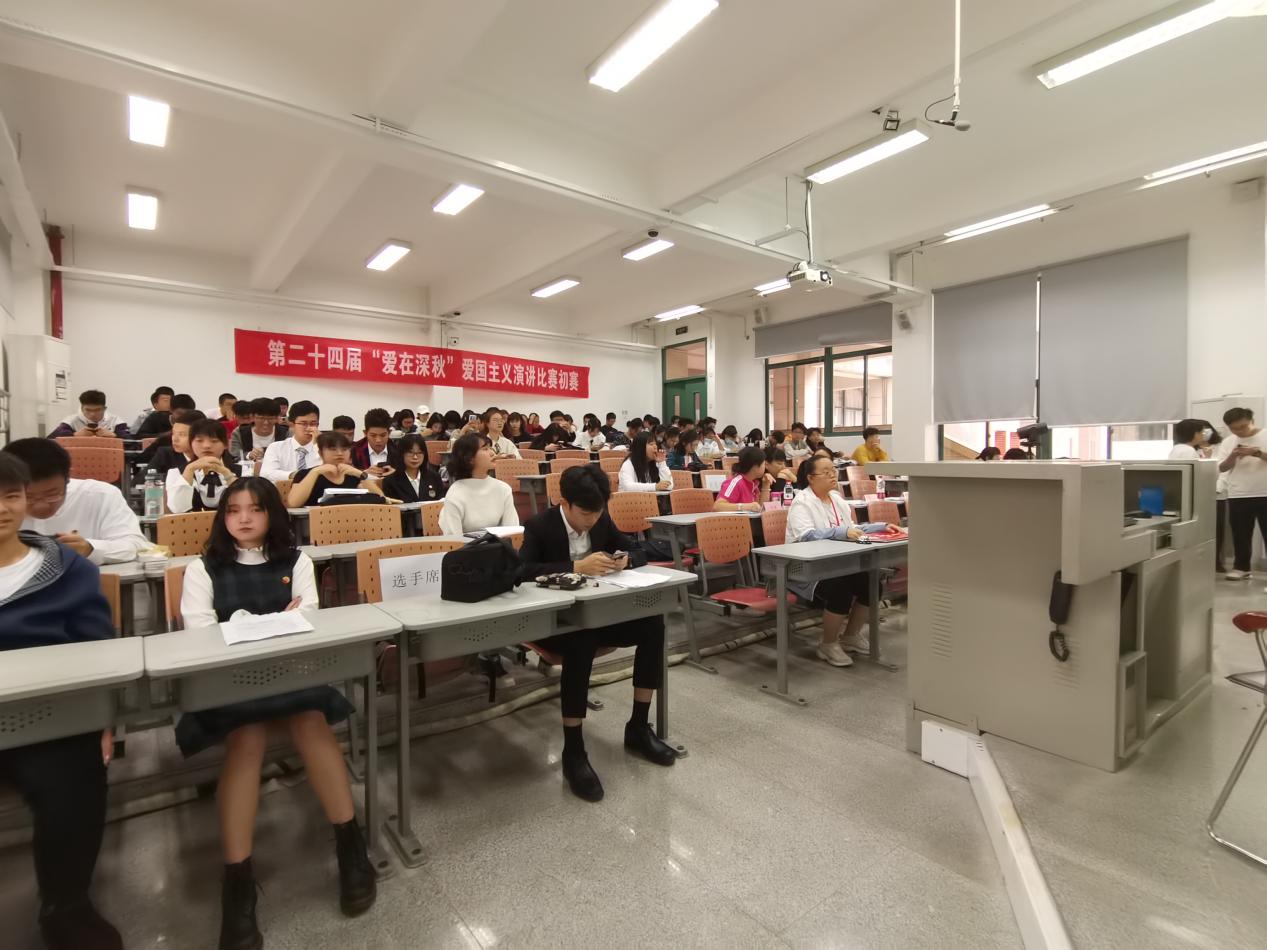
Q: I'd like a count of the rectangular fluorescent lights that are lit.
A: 13